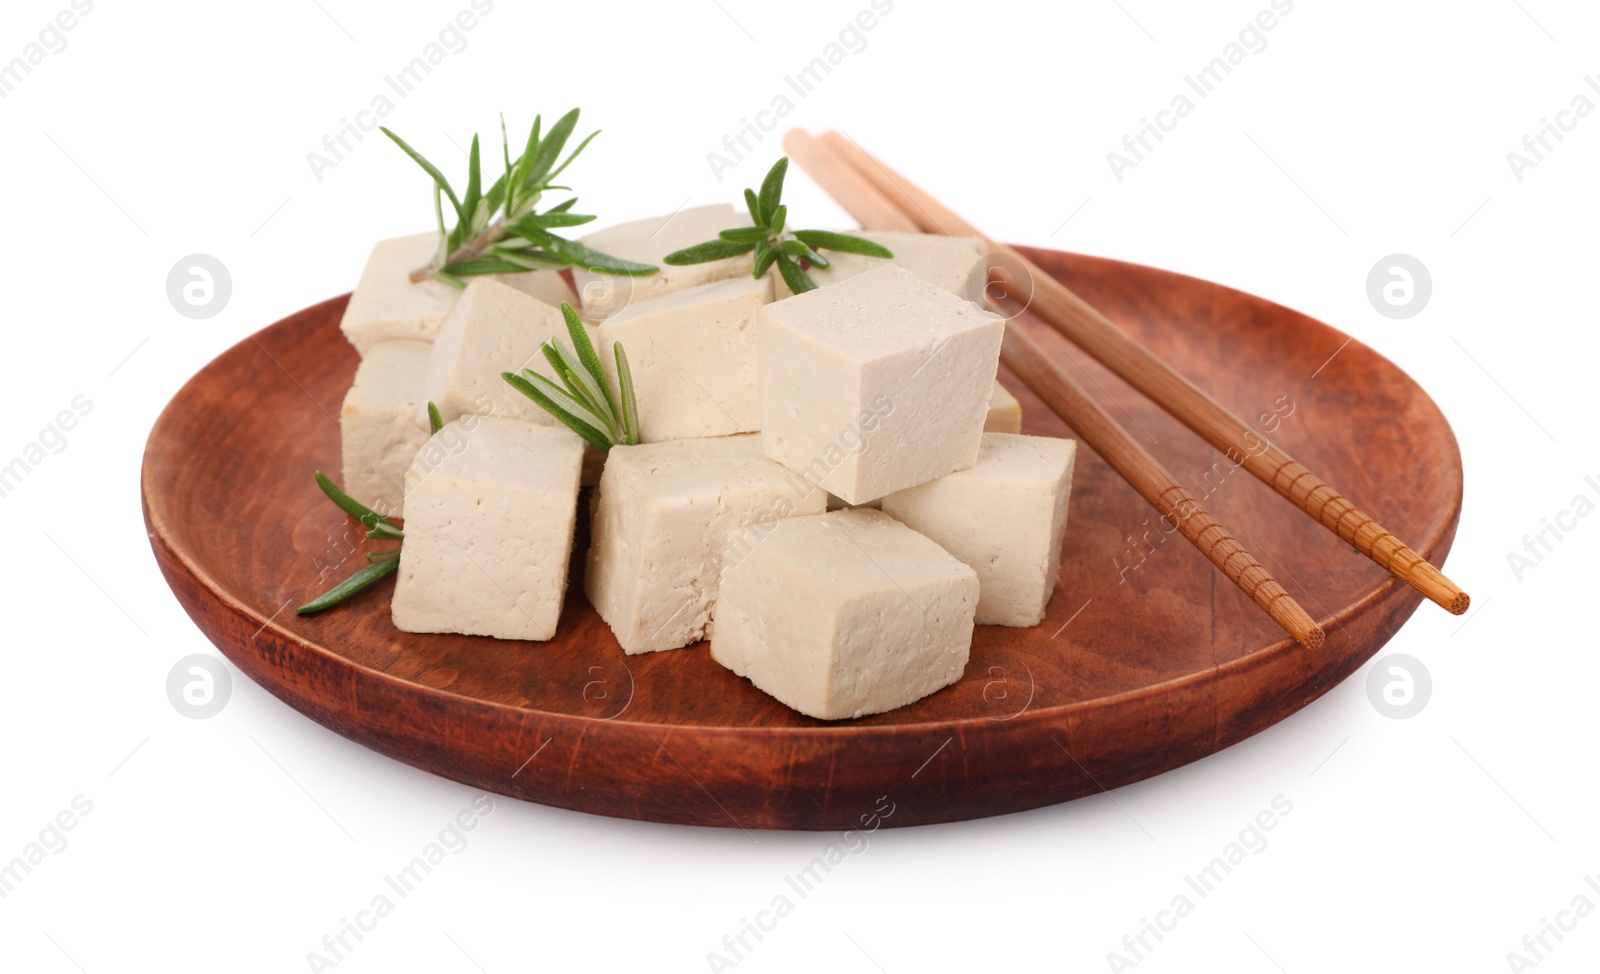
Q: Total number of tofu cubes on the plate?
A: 12